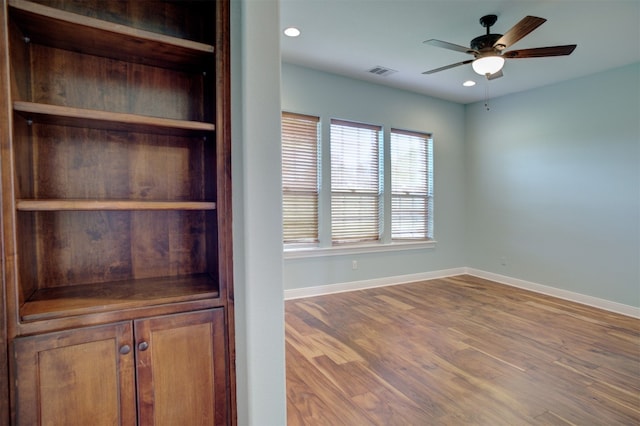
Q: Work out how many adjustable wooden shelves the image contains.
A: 3